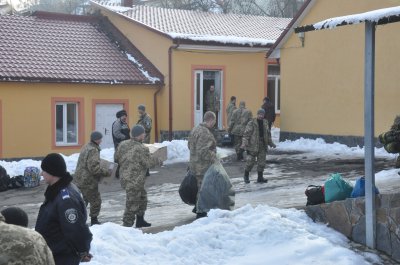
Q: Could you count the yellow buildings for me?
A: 3